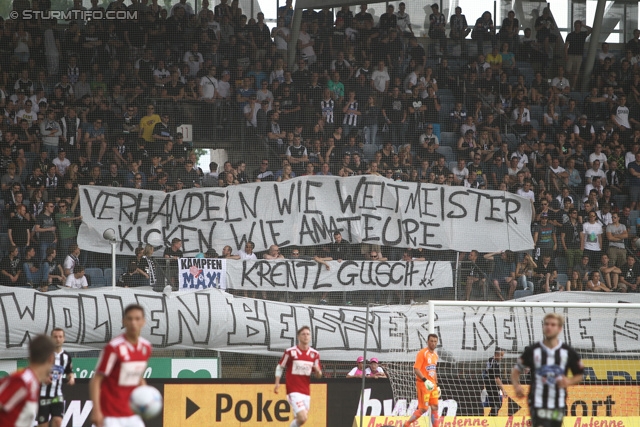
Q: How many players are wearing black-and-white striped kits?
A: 2